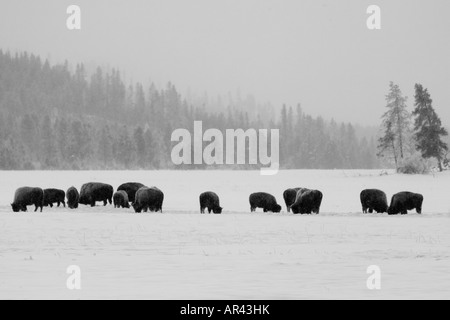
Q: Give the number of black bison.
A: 13